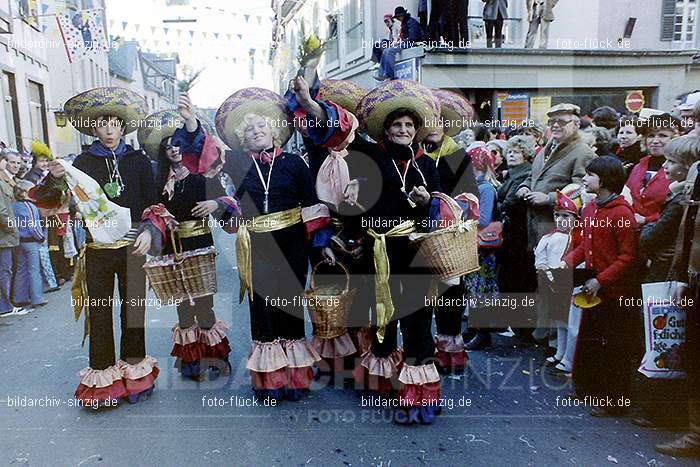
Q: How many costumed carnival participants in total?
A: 6